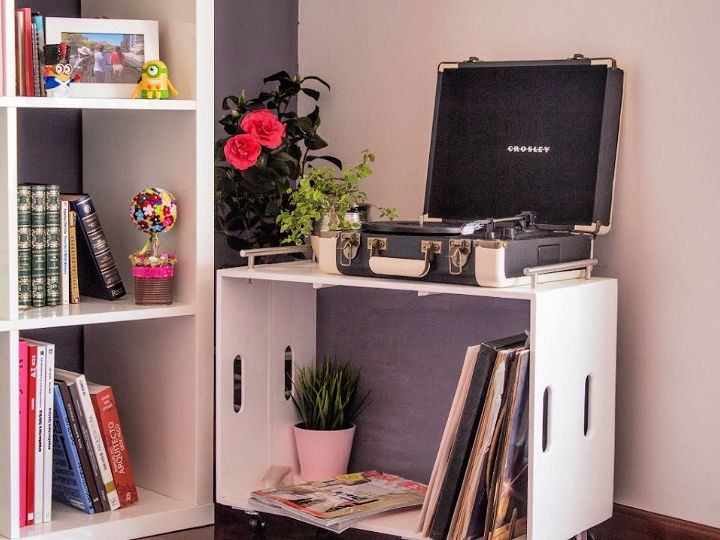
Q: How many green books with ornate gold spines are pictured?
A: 3